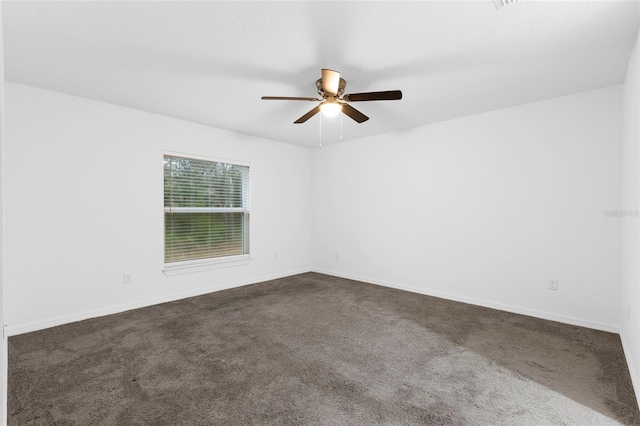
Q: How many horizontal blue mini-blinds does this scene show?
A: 0